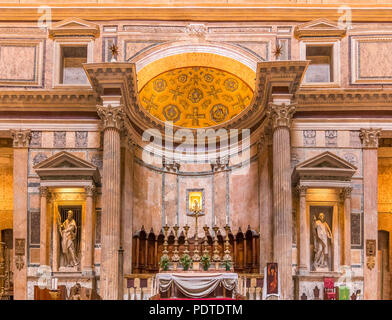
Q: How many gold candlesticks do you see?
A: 6